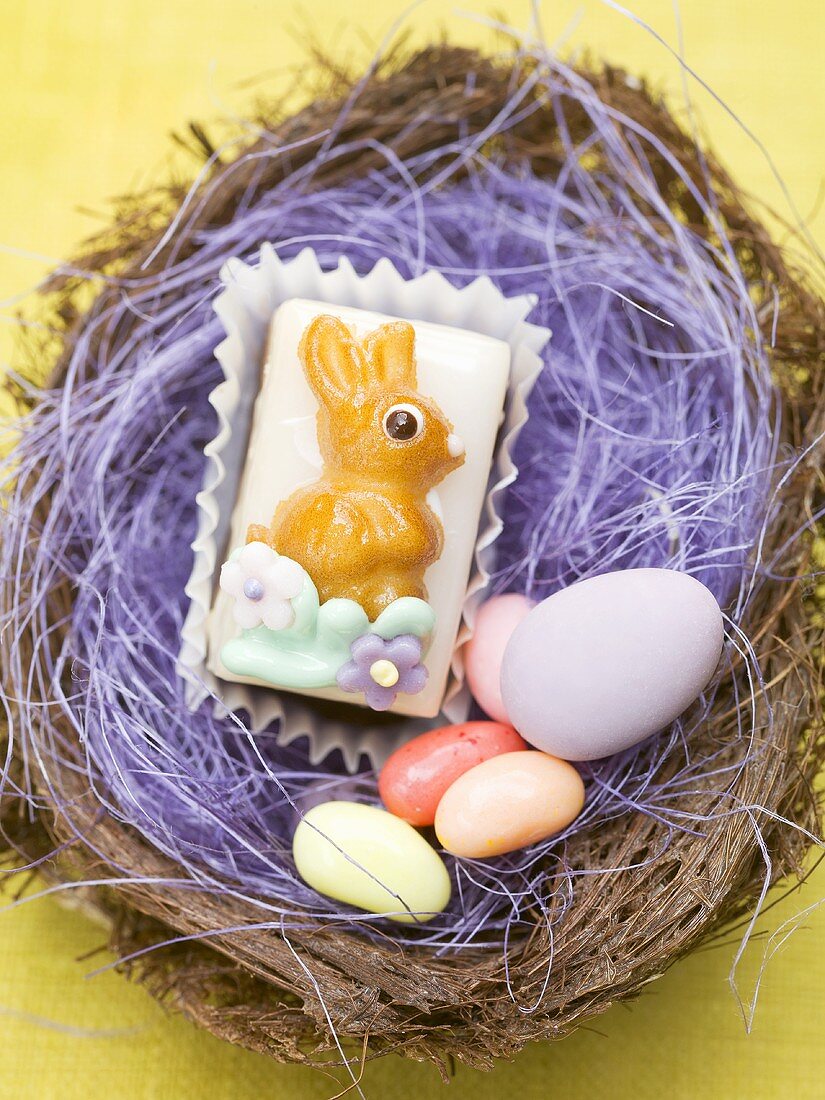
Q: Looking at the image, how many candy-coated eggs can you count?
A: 5